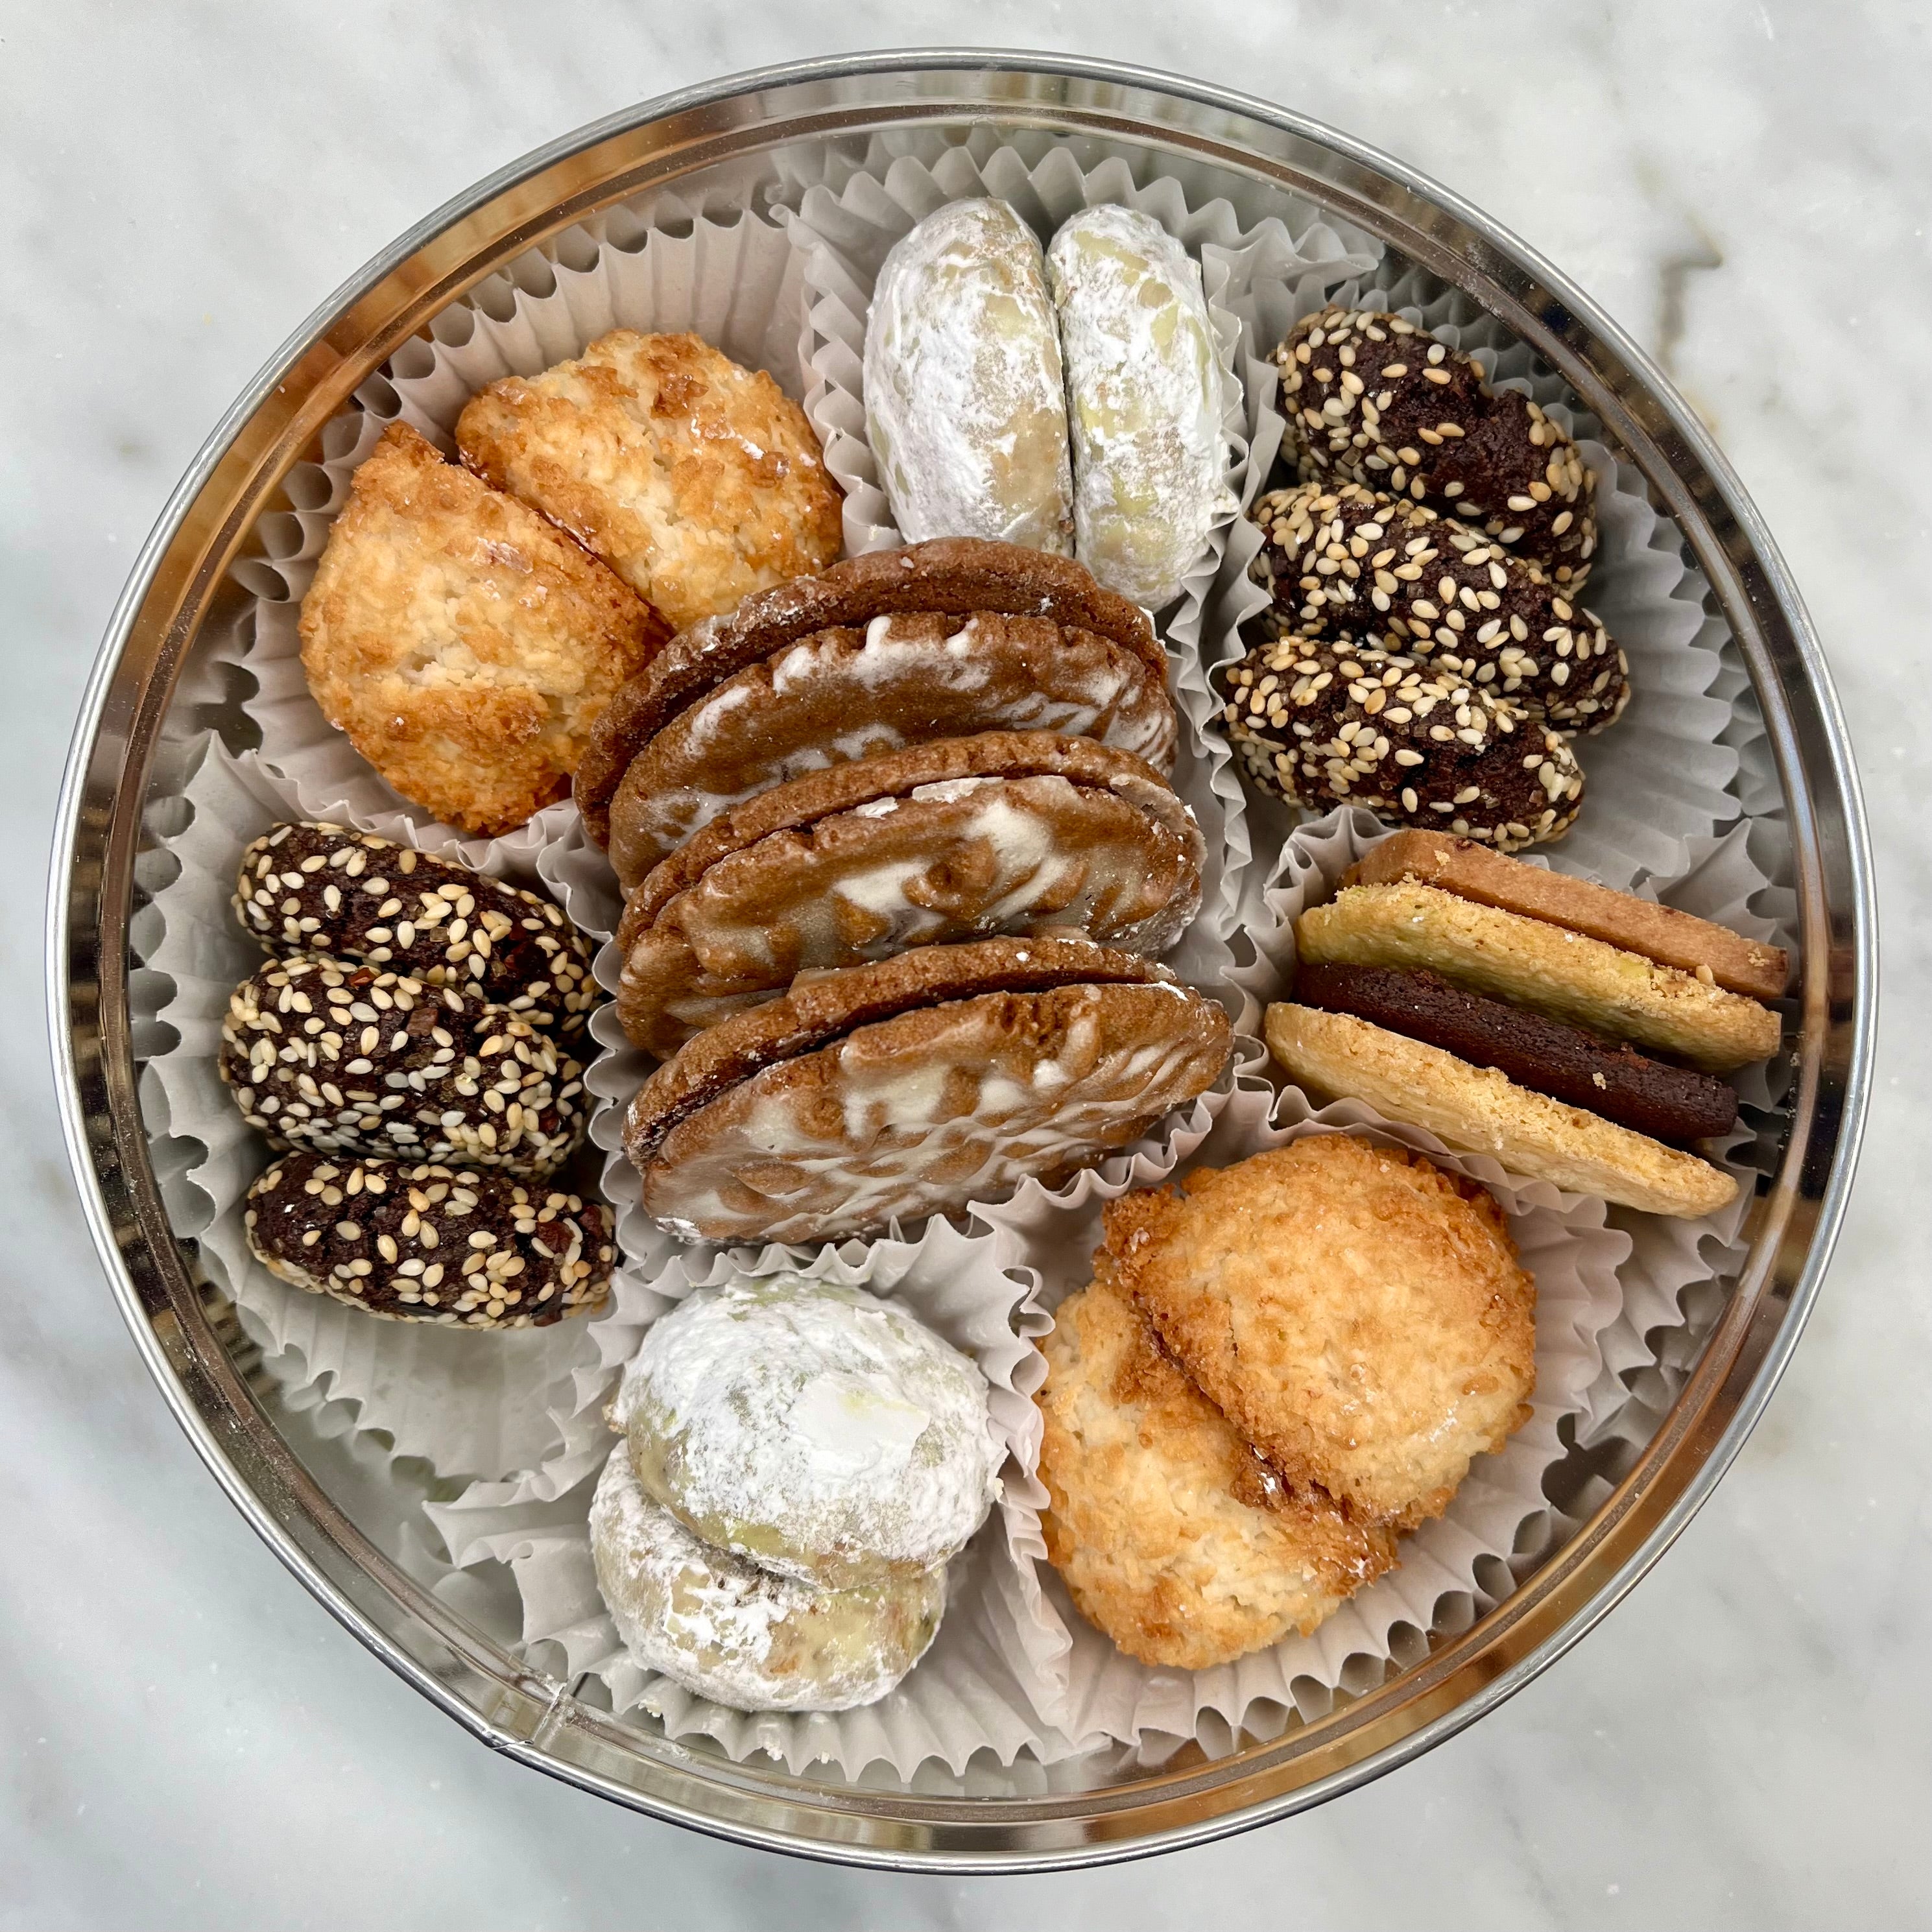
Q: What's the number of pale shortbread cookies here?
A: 2